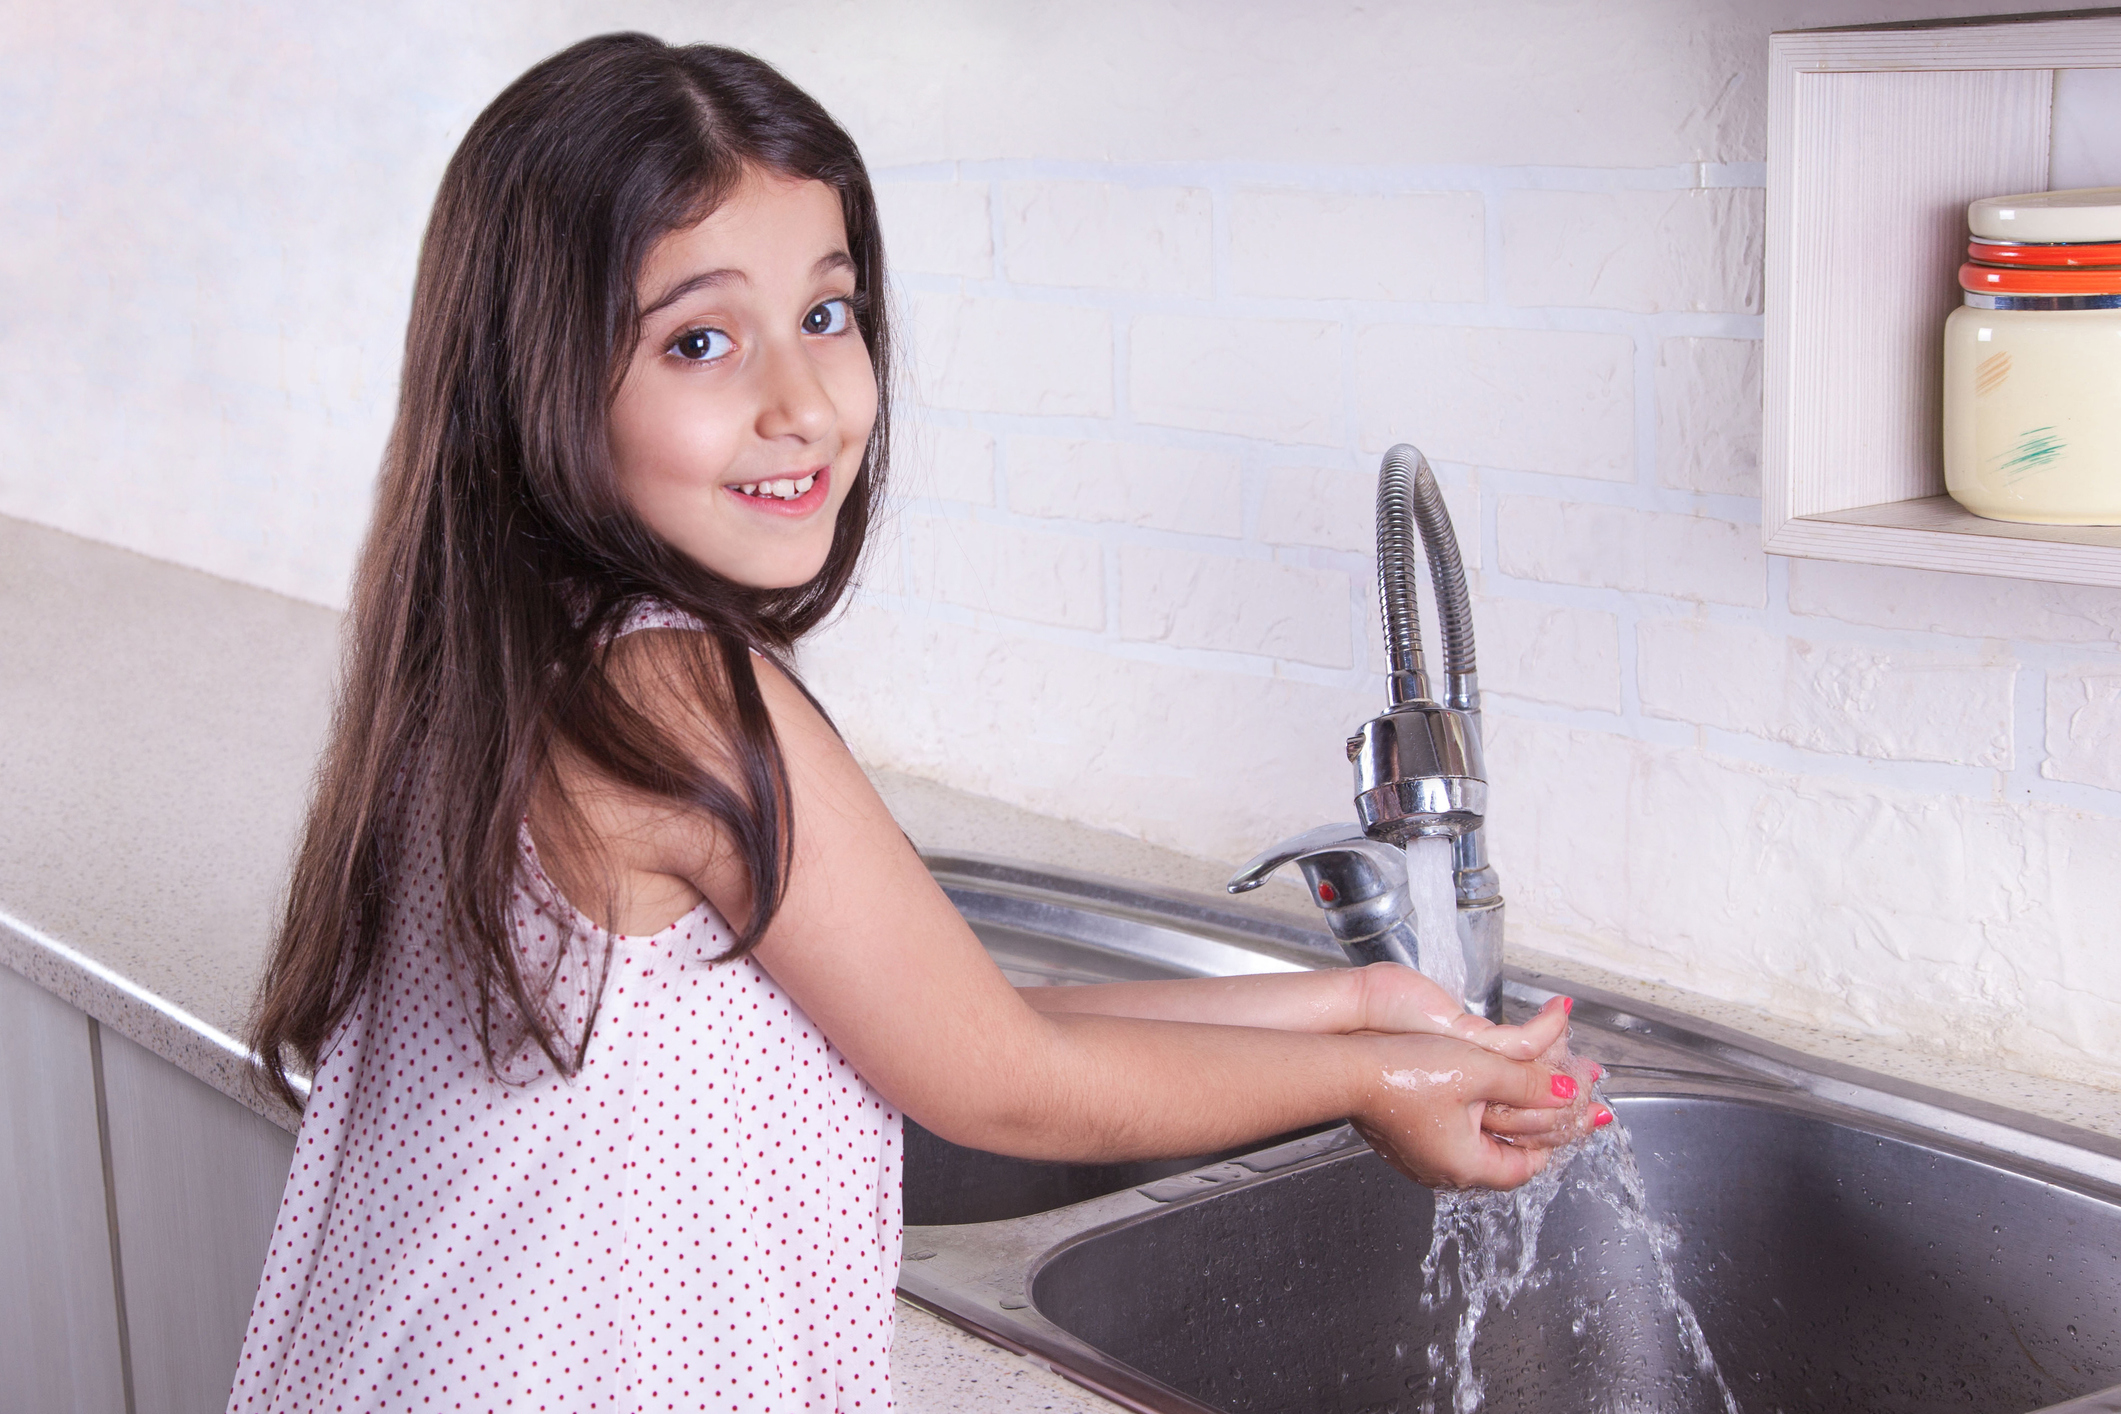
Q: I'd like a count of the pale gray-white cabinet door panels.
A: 2